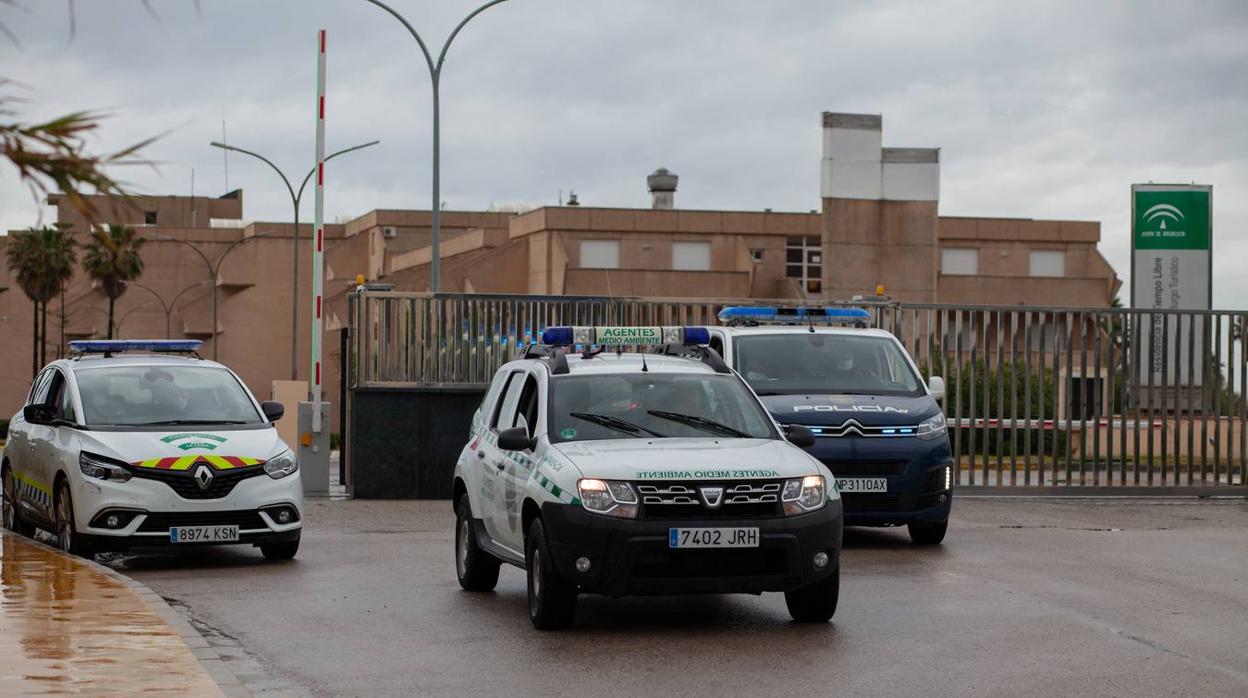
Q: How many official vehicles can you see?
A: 3